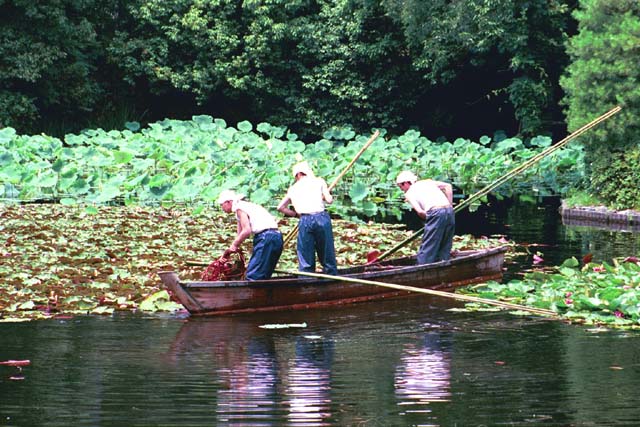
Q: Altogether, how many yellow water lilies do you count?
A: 0